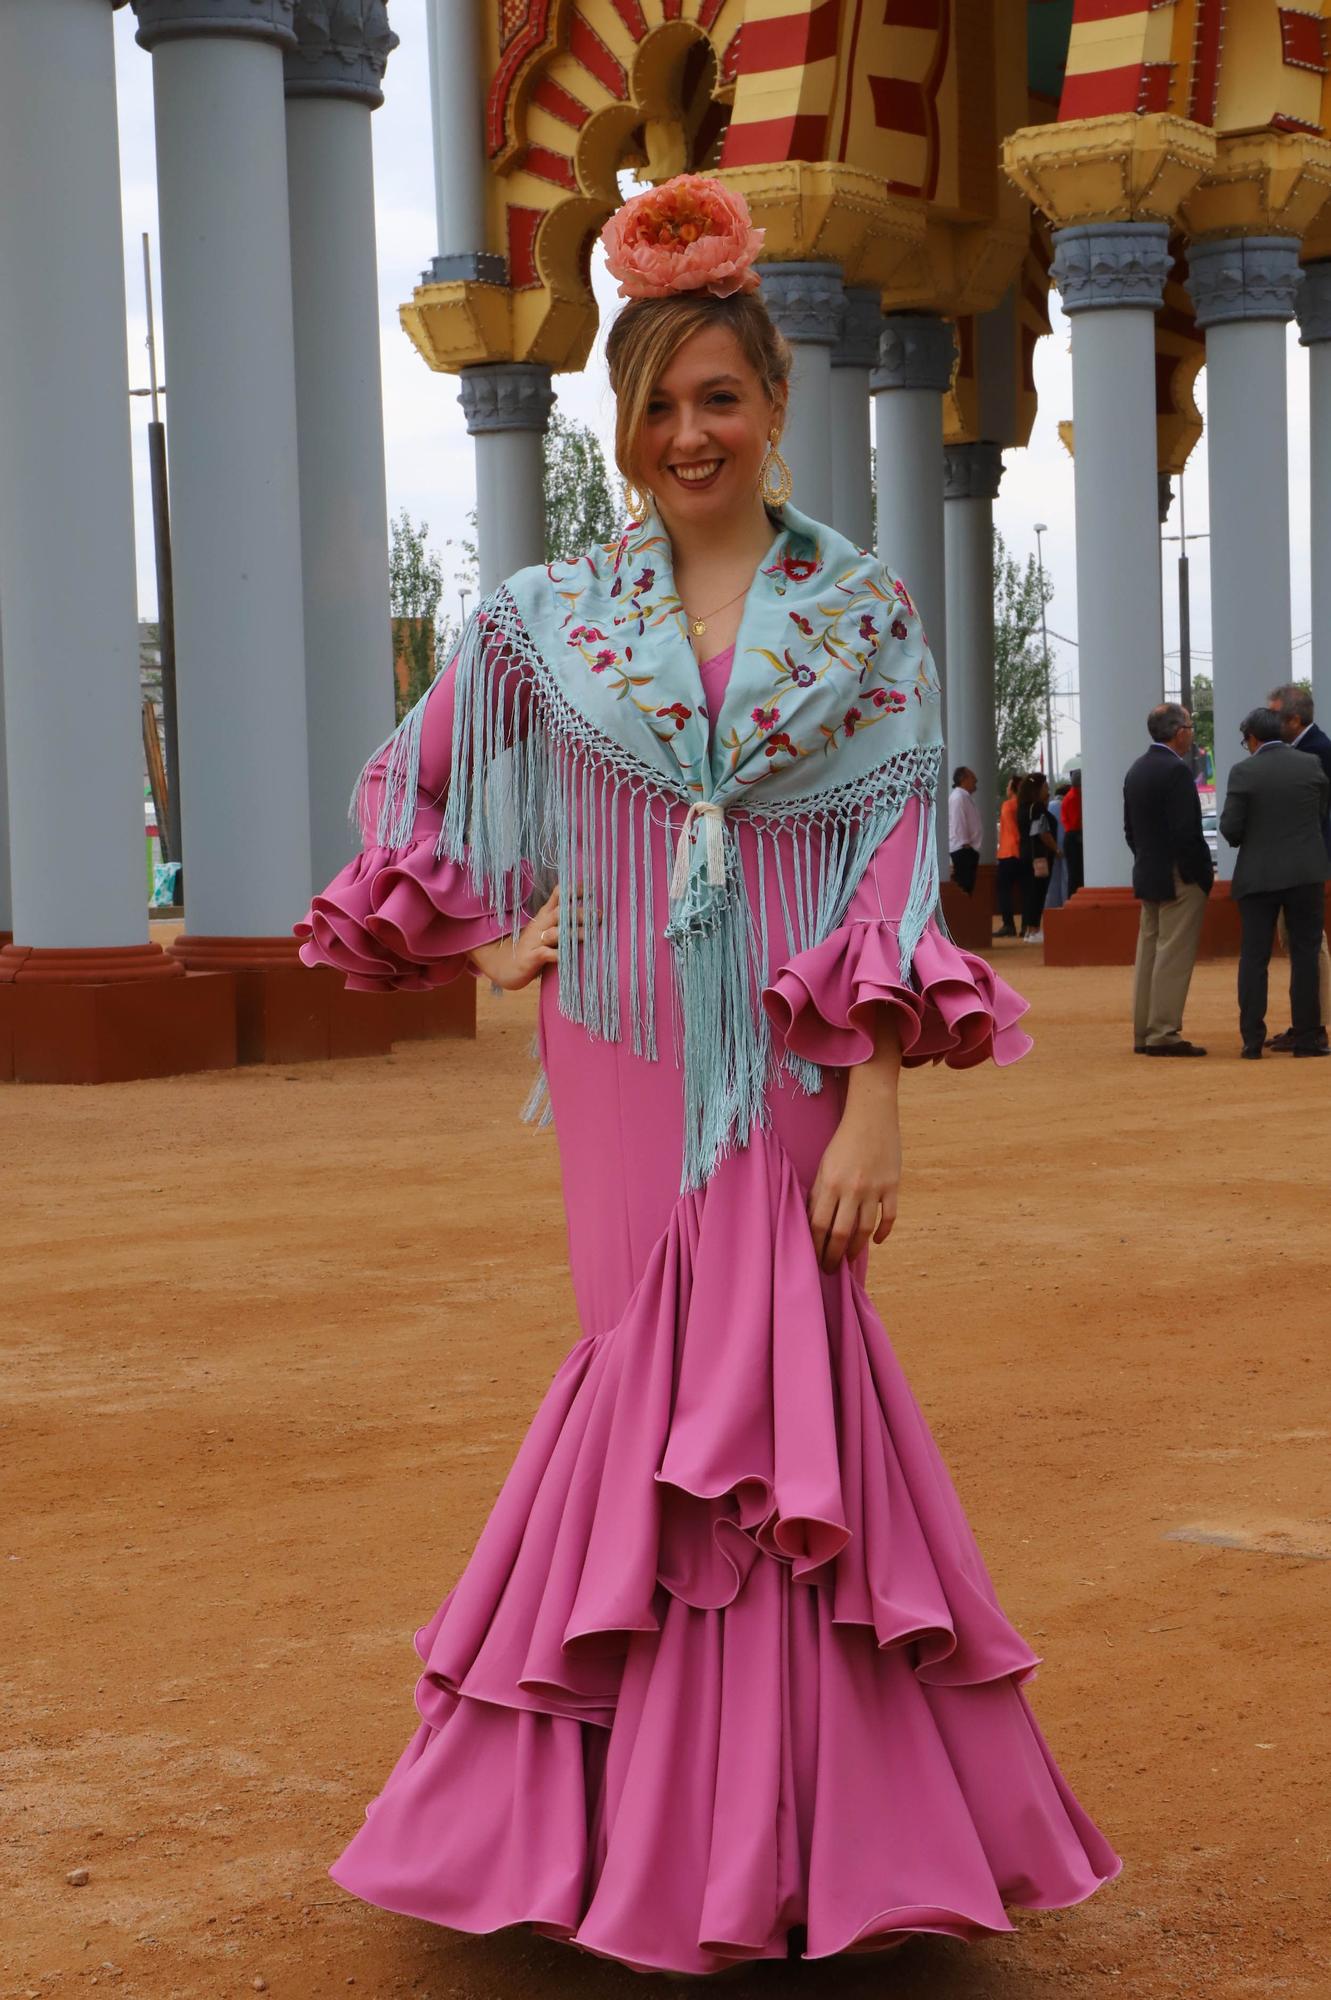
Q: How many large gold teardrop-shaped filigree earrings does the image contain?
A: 2